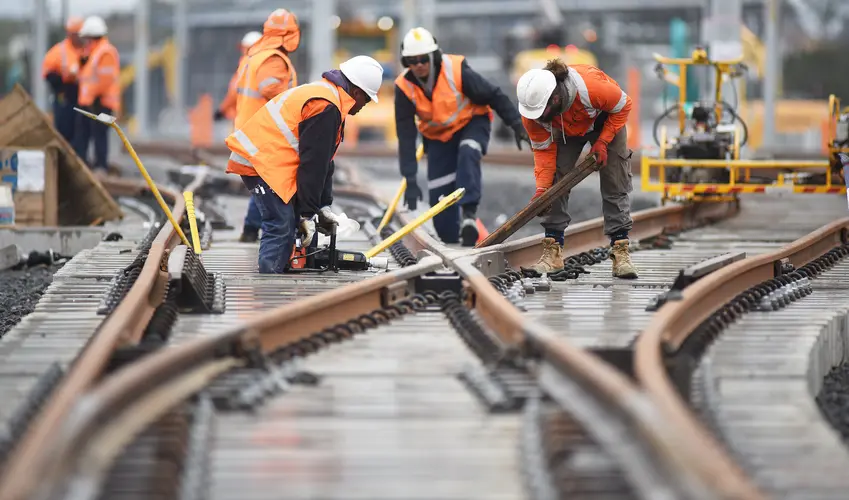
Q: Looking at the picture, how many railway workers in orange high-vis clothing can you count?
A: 7